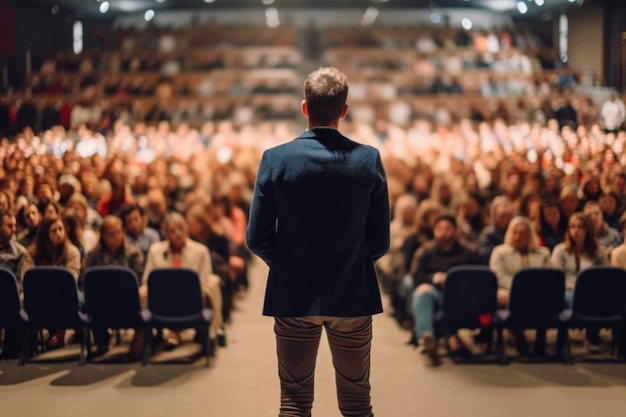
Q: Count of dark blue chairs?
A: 7